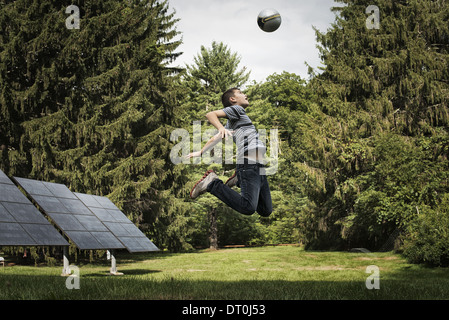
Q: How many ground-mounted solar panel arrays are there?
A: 3